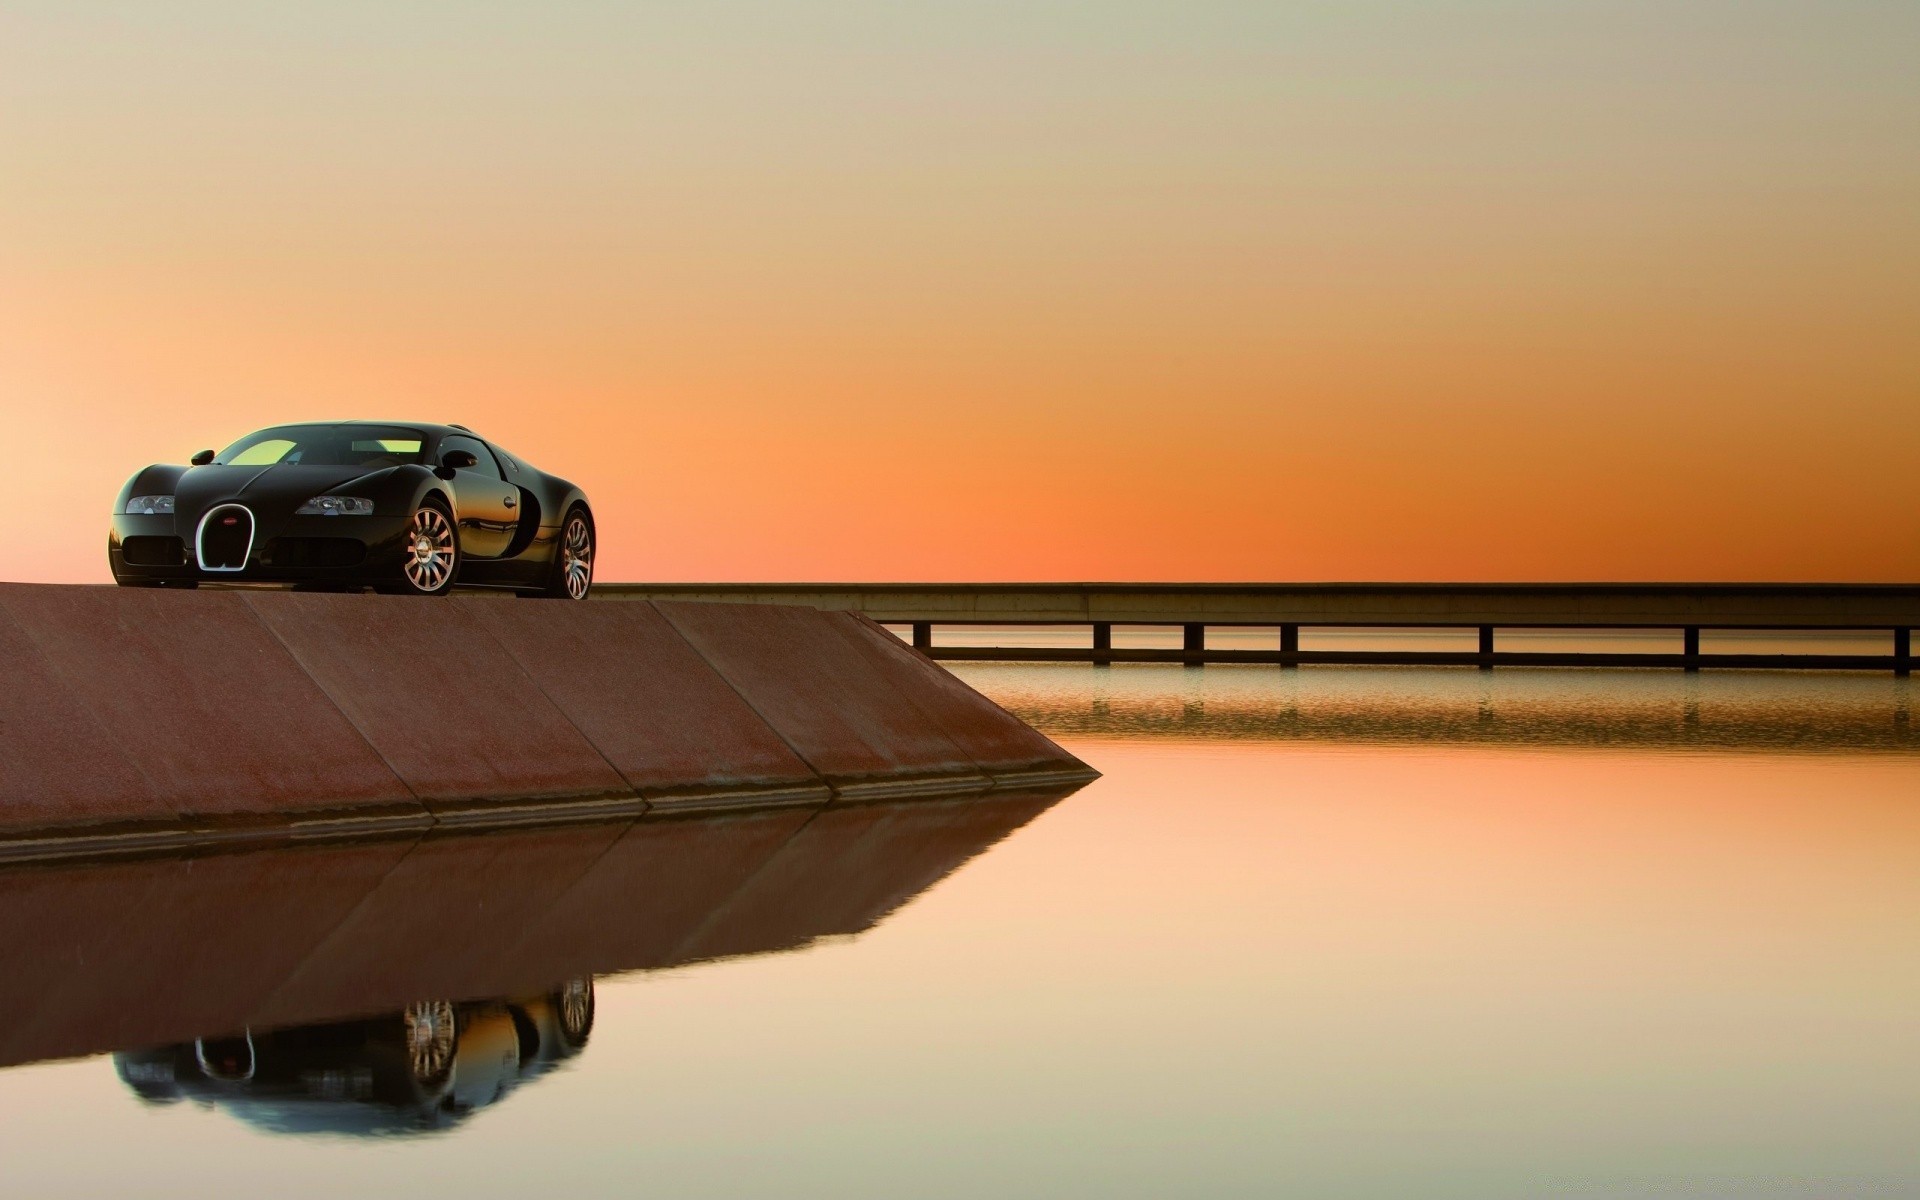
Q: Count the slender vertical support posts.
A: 7